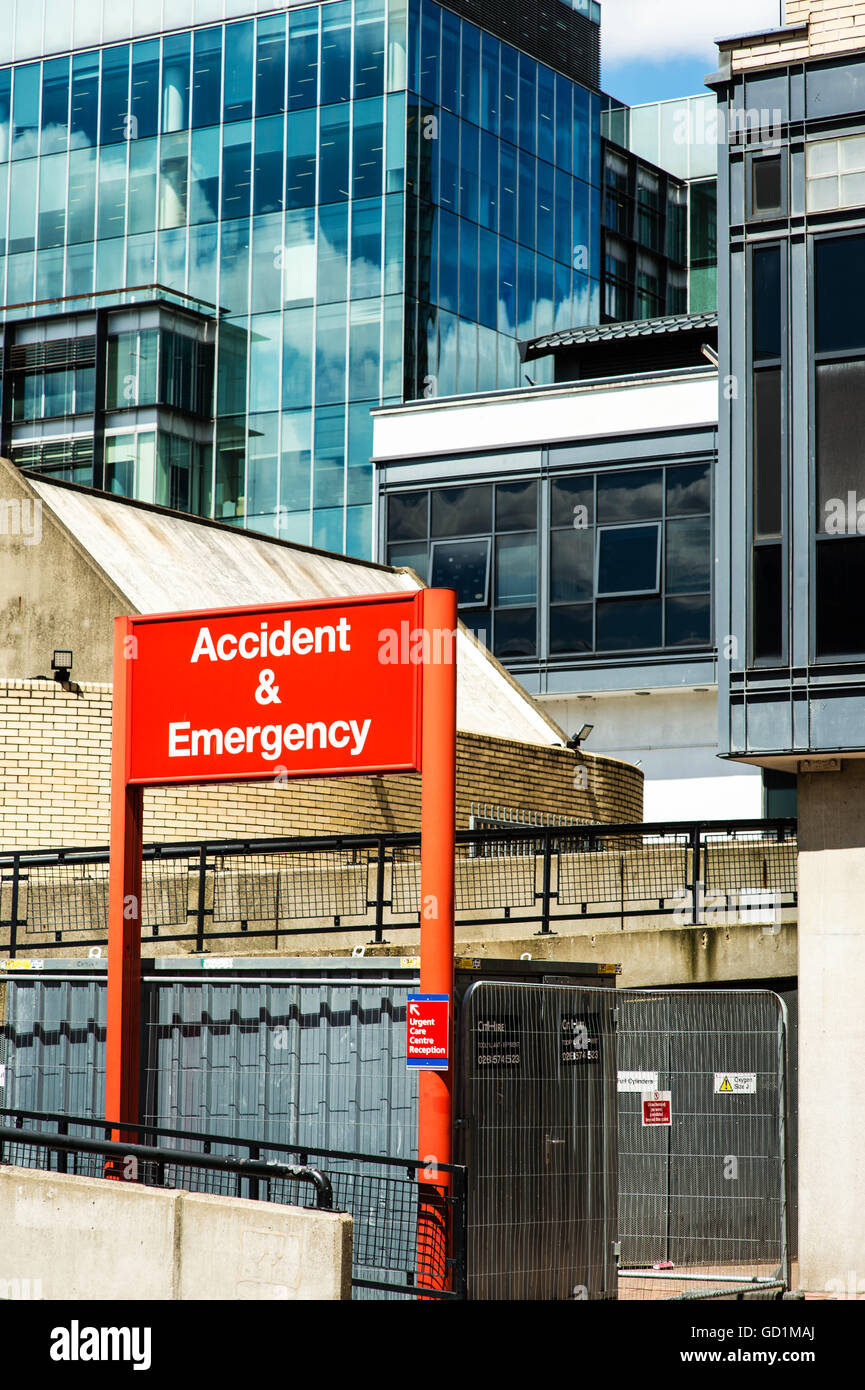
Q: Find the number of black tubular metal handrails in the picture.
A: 2